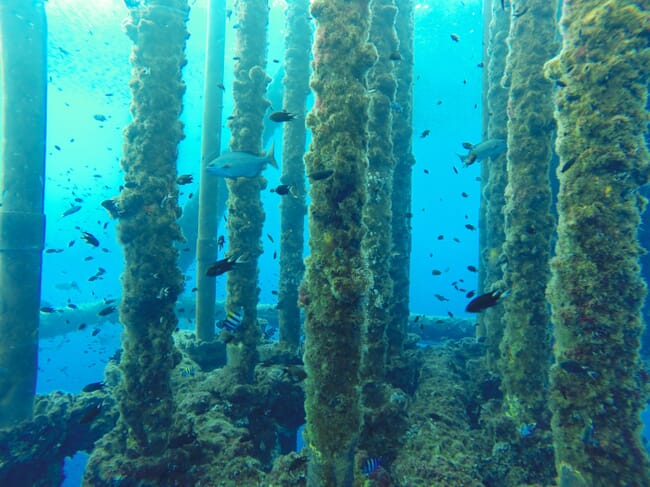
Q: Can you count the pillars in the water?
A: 12